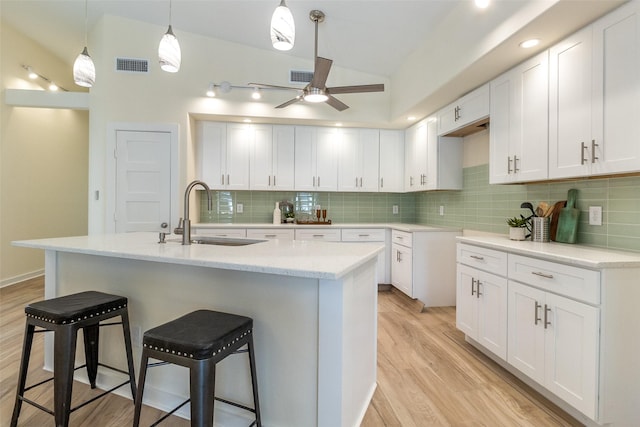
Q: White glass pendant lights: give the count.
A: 3